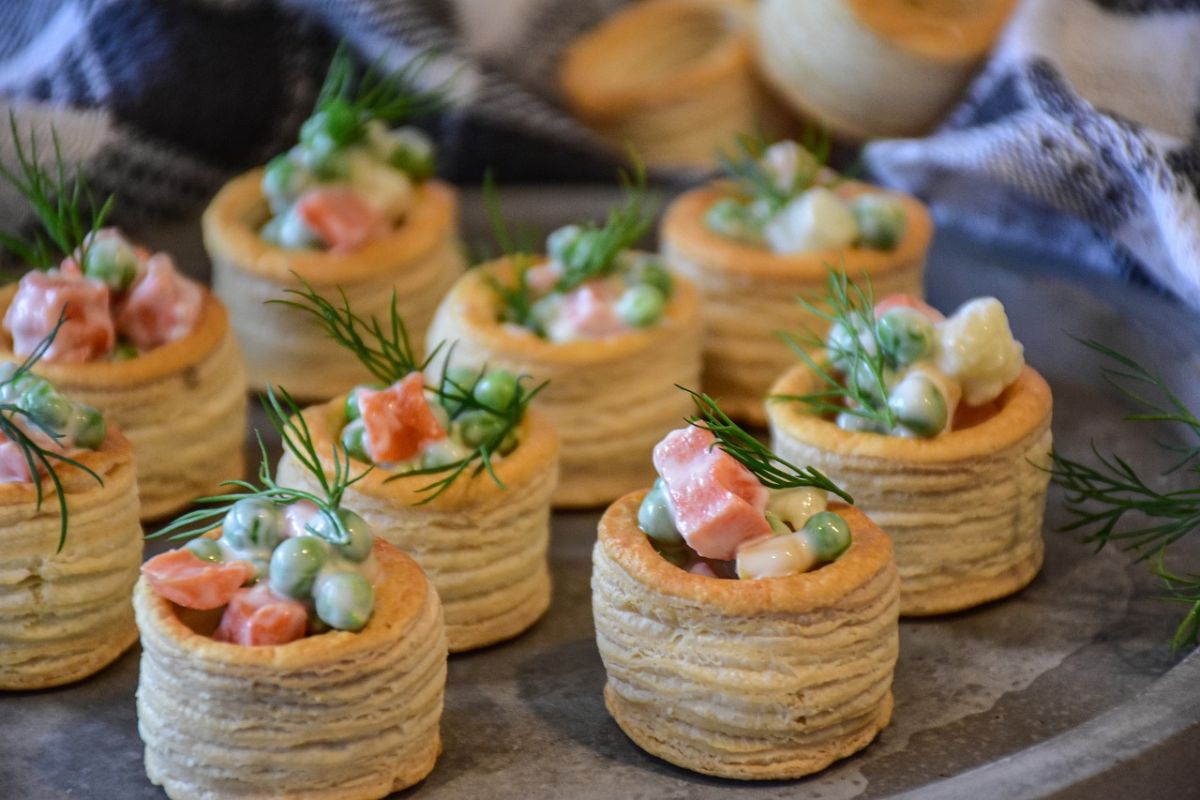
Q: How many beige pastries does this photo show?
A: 11